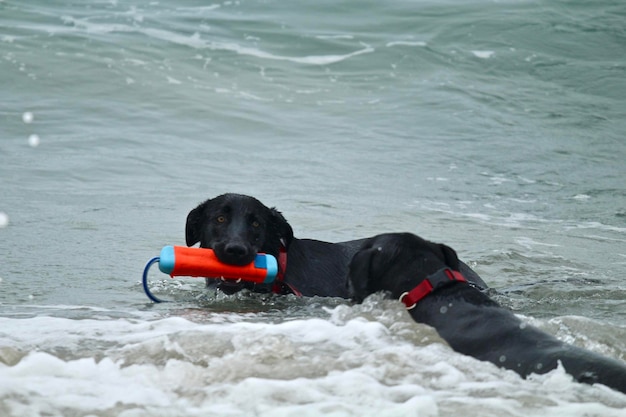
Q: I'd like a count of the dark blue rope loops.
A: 1